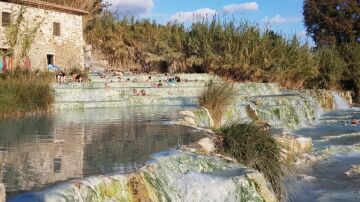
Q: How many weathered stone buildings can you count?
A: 1